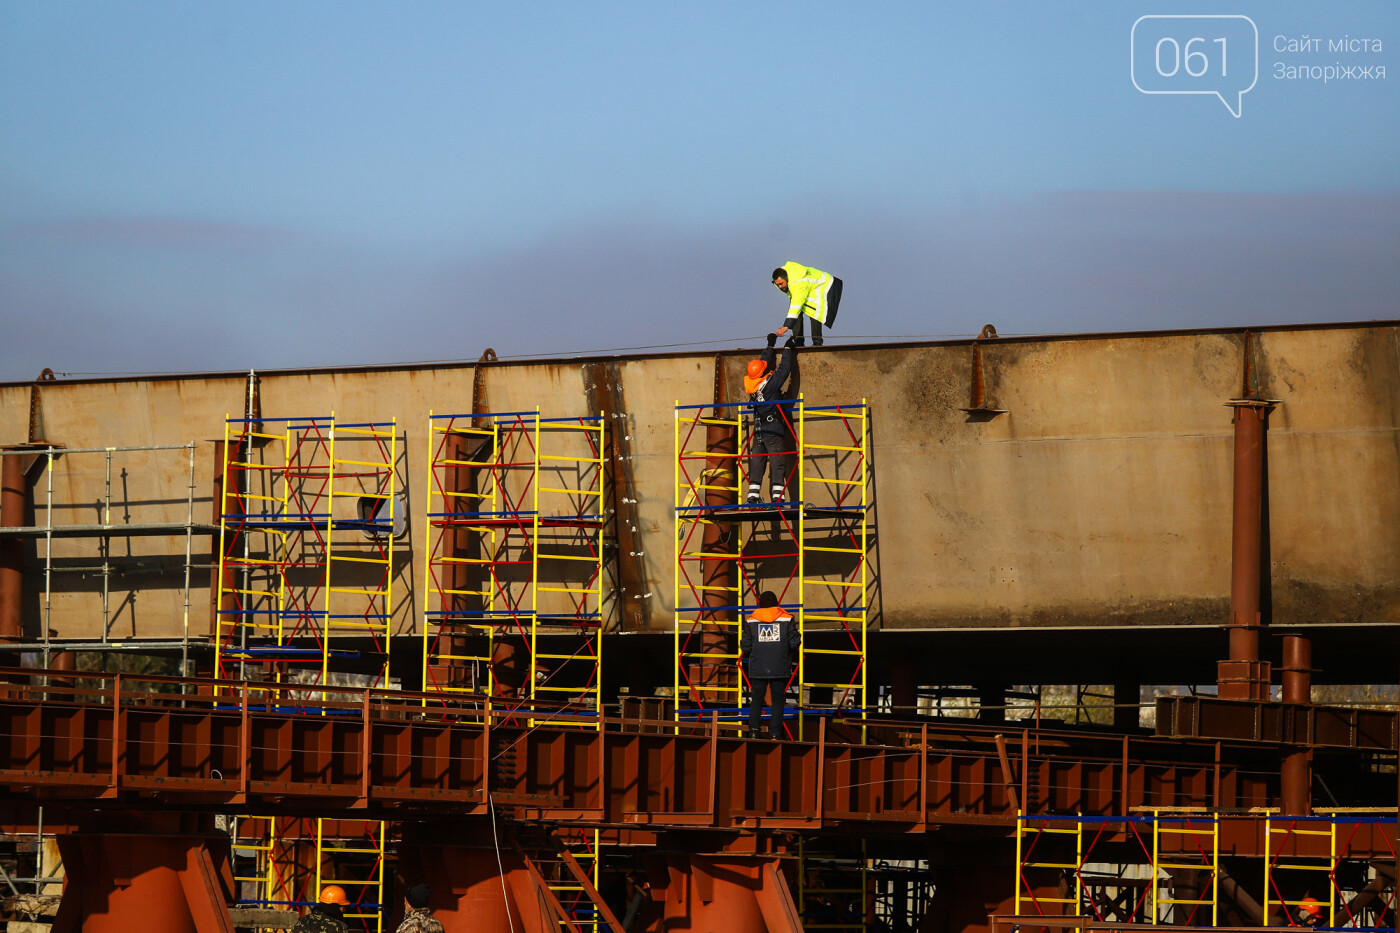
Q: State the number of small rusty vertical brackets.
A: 6